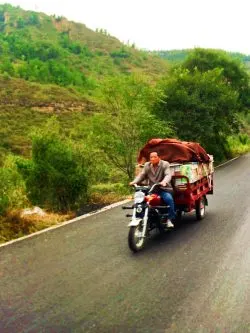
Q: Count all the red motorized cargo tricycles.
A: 1